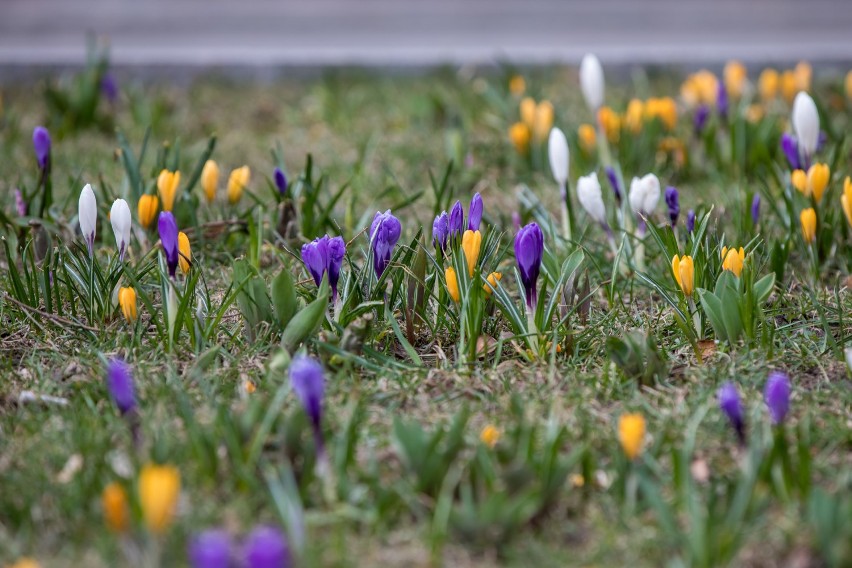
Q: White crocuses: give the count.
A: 7